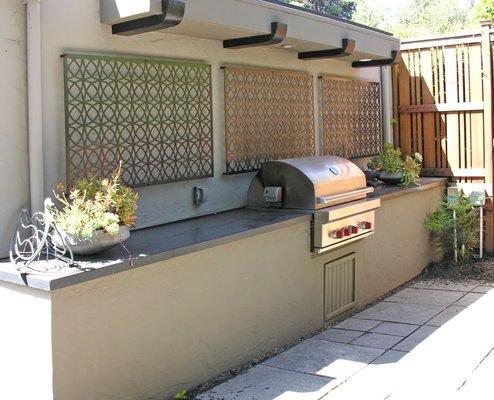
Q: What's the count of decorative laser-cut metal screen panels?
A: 3